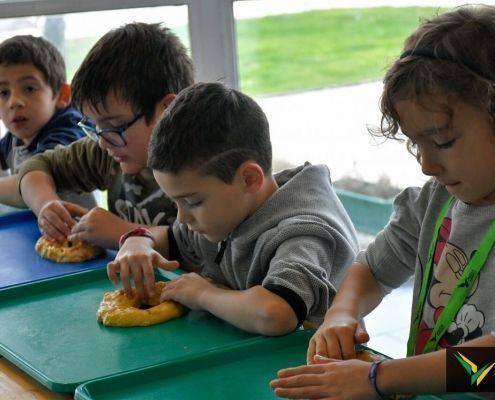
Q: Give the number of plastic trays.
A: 3